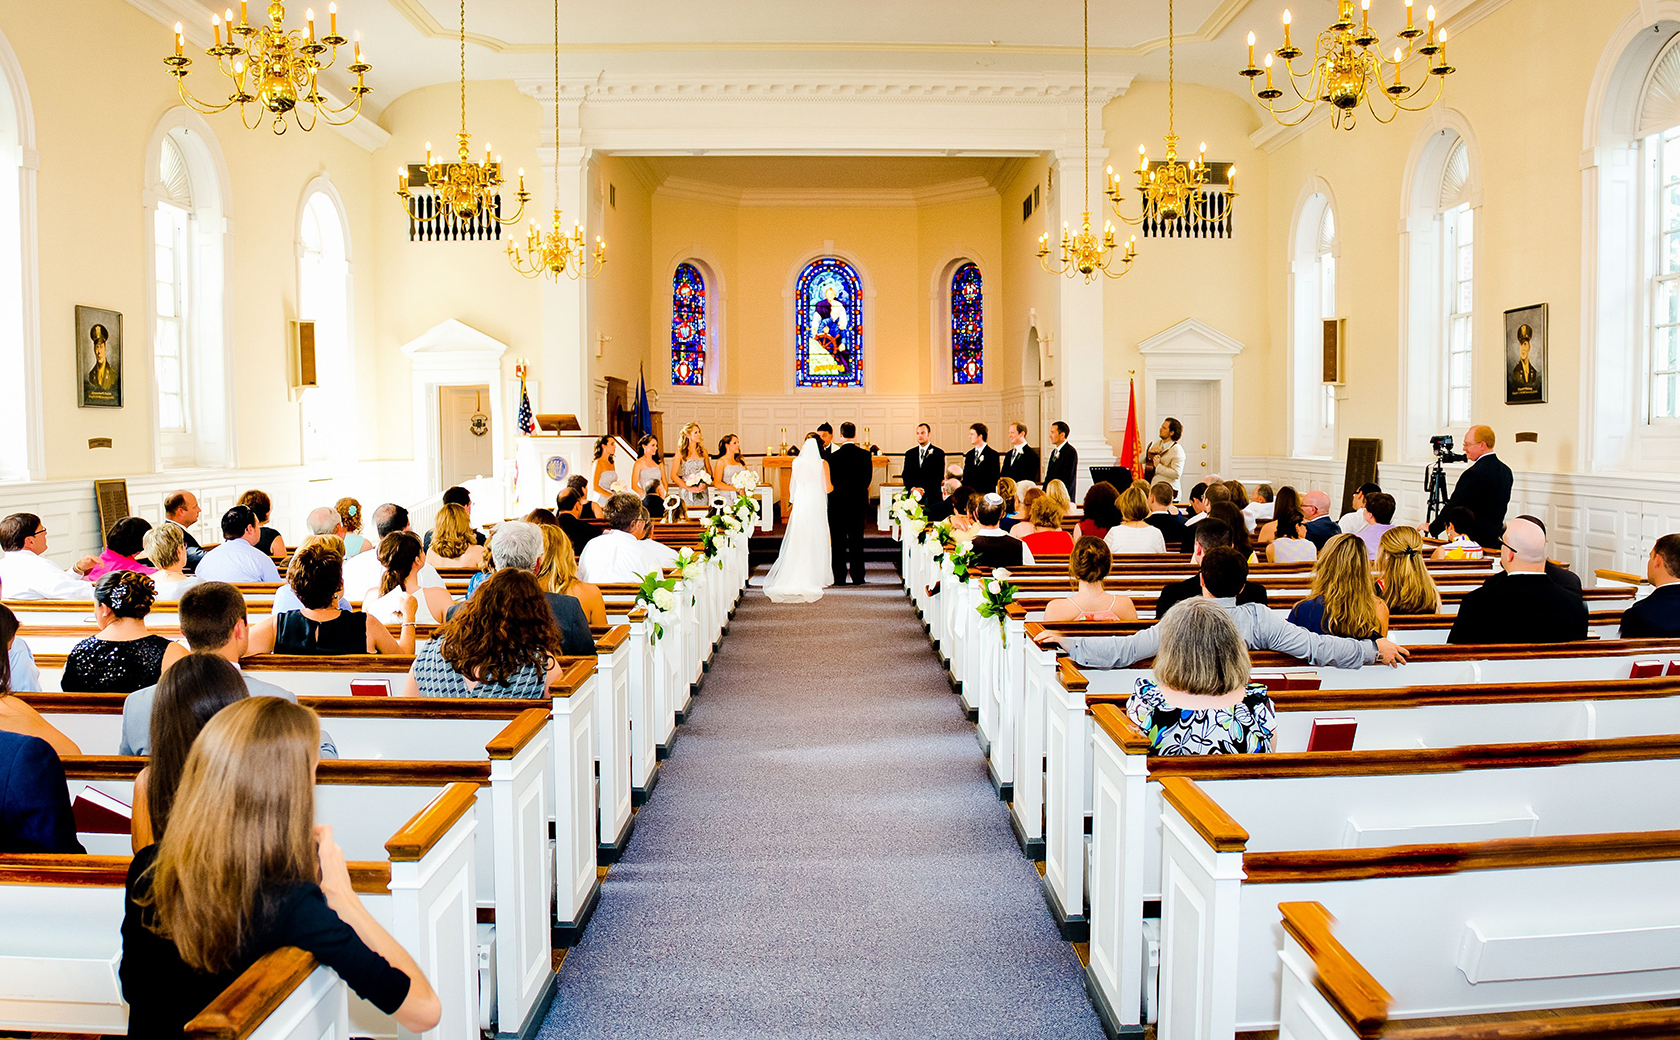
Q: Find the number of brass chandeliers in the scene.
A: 6